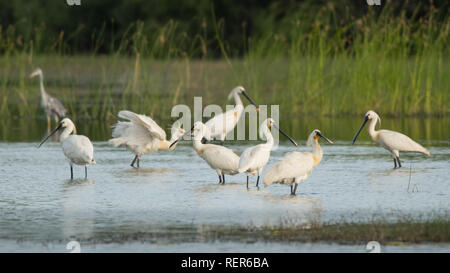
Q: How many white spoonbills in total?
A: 7